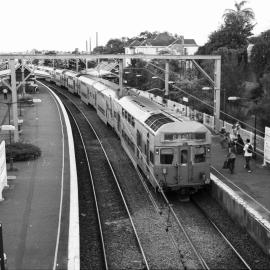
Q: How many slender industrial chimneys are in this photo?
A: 3